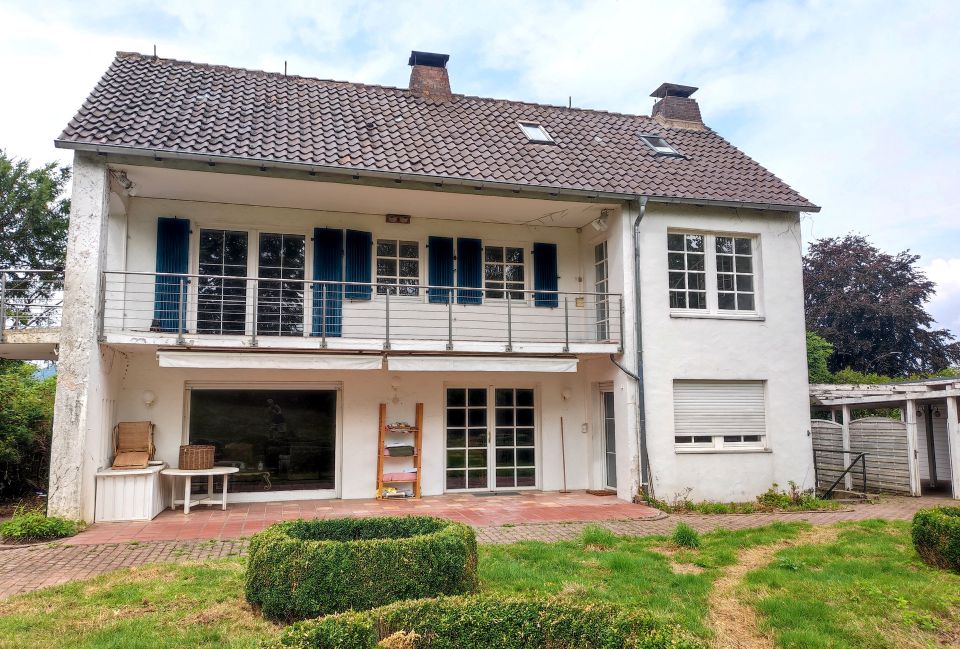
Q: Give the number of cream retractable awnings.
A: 2